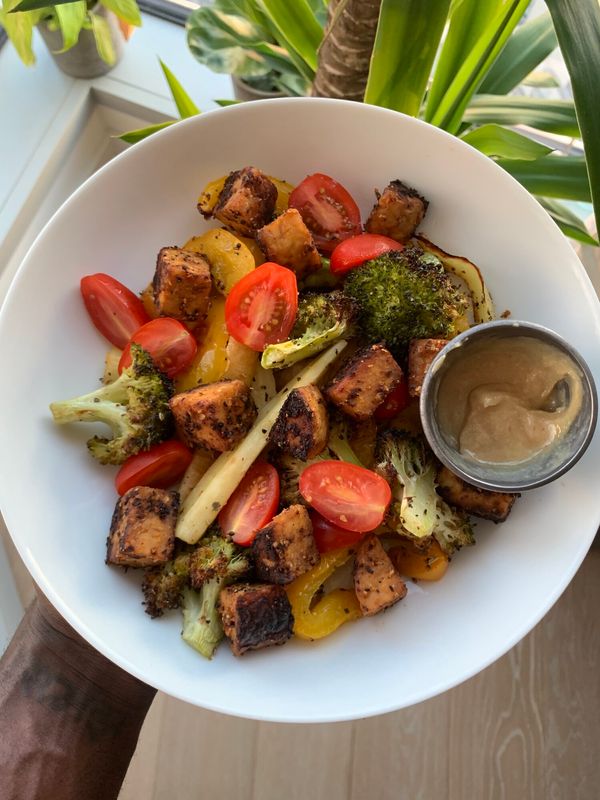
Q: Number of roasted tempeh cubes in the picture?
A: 13